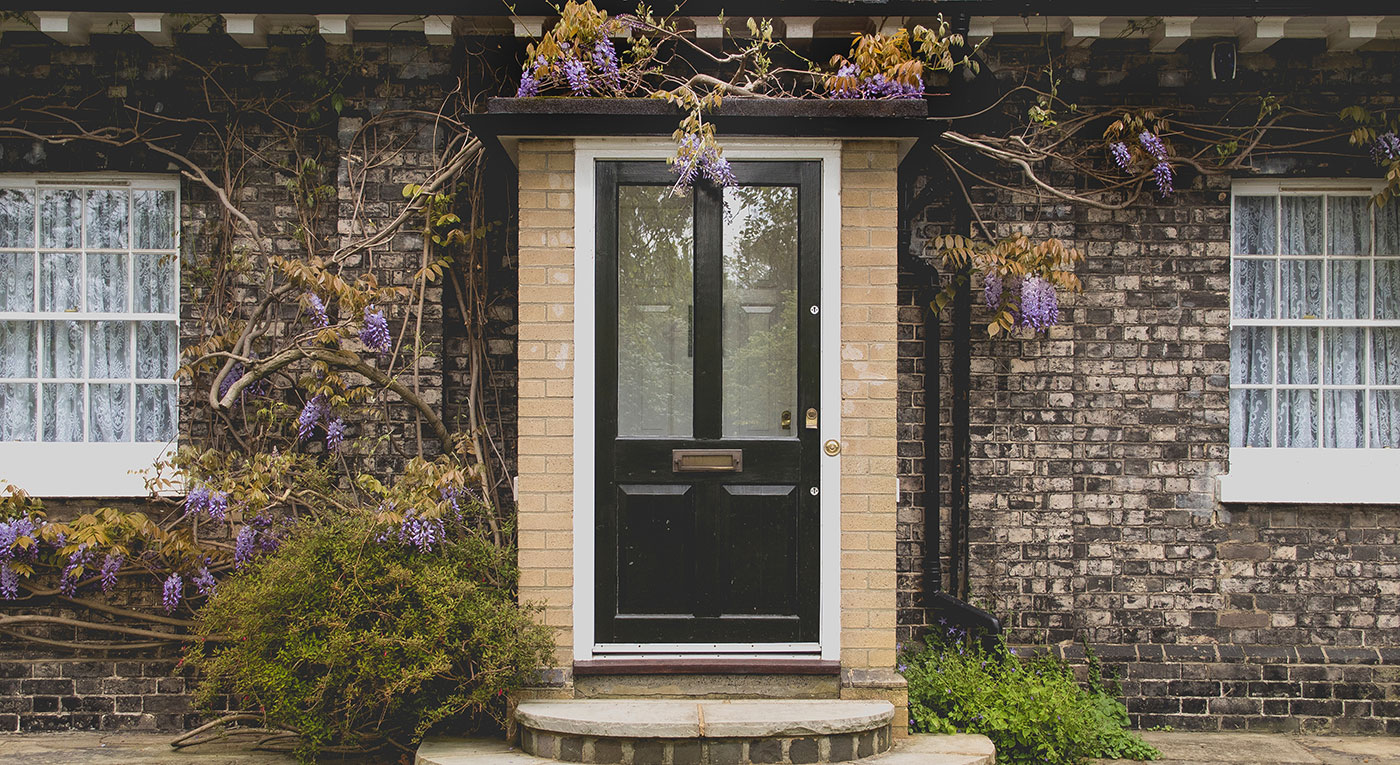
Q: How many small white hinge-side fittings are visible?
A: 2